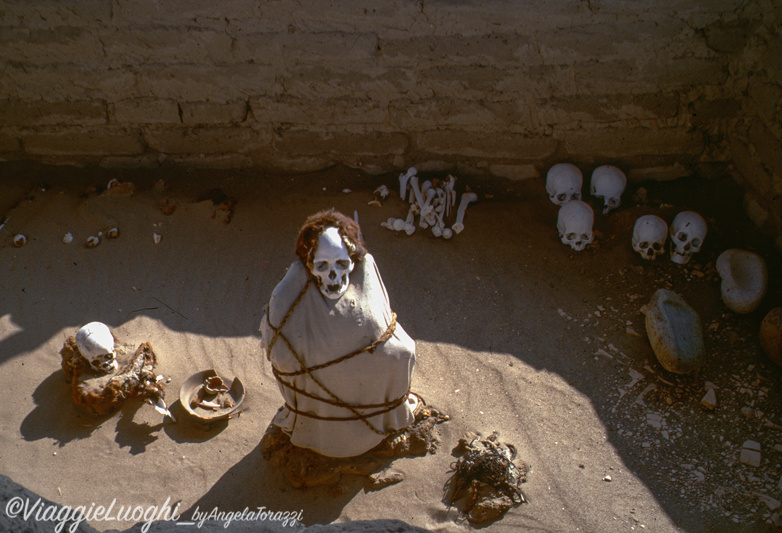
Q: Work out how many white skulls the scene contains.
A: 7